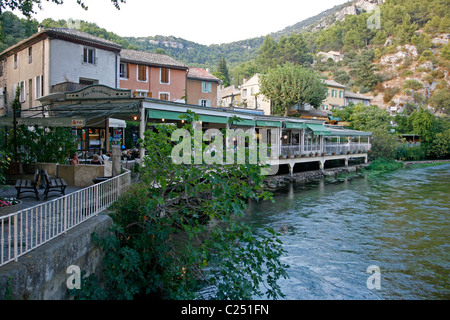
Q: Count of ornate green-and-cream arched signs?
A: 1